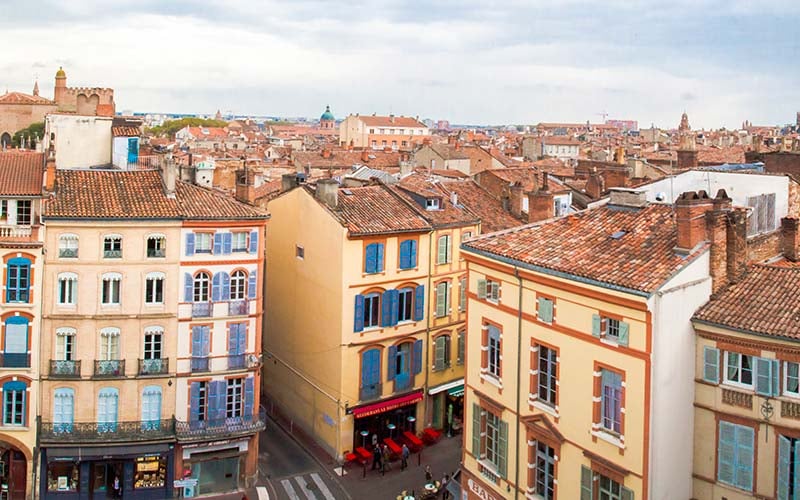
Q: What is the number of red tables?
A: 5